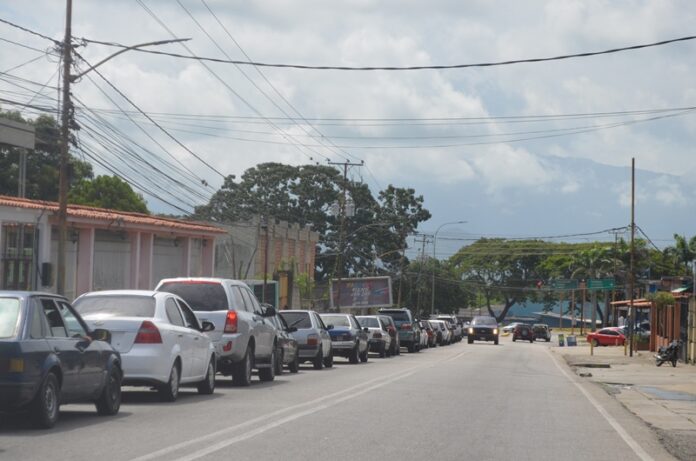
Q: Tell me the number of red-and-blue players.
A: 0